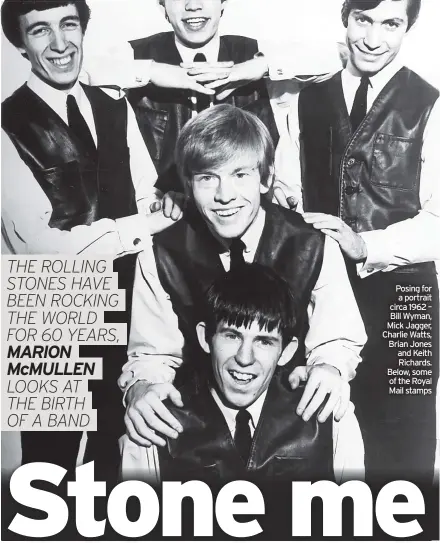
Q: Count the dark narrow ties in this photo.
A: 5